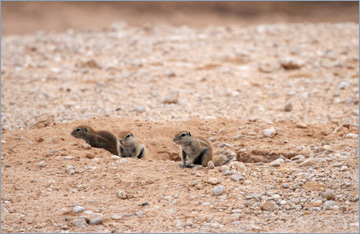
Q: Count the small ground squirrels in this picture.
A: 3